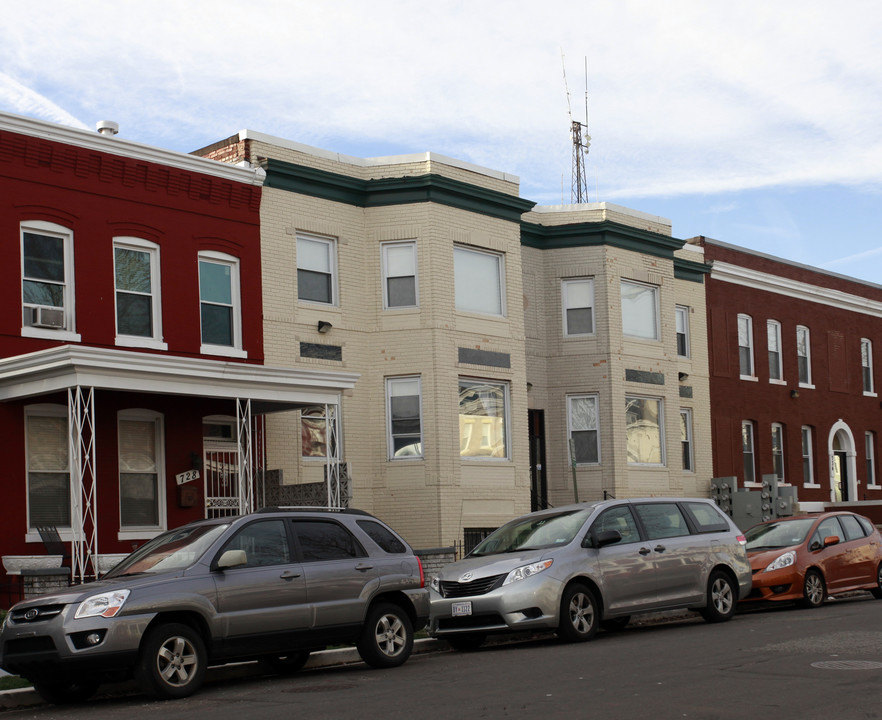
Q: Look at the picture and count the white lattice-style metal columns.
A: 3